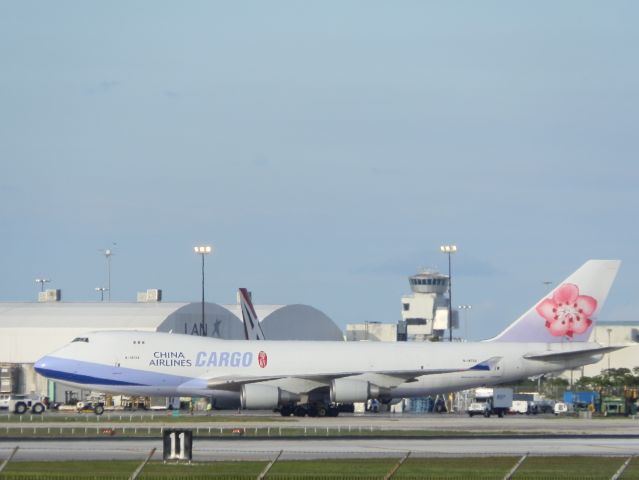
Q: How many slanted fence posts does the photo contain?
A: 6